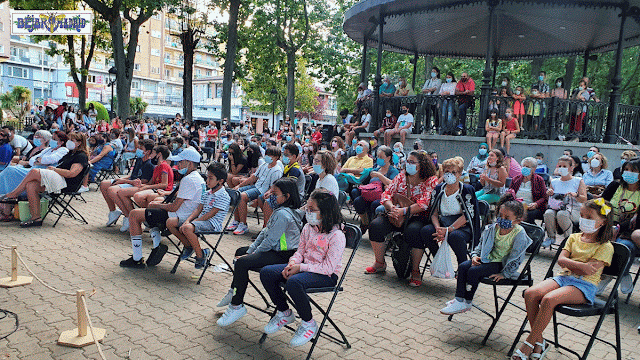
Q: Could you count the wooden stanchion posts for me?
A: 2